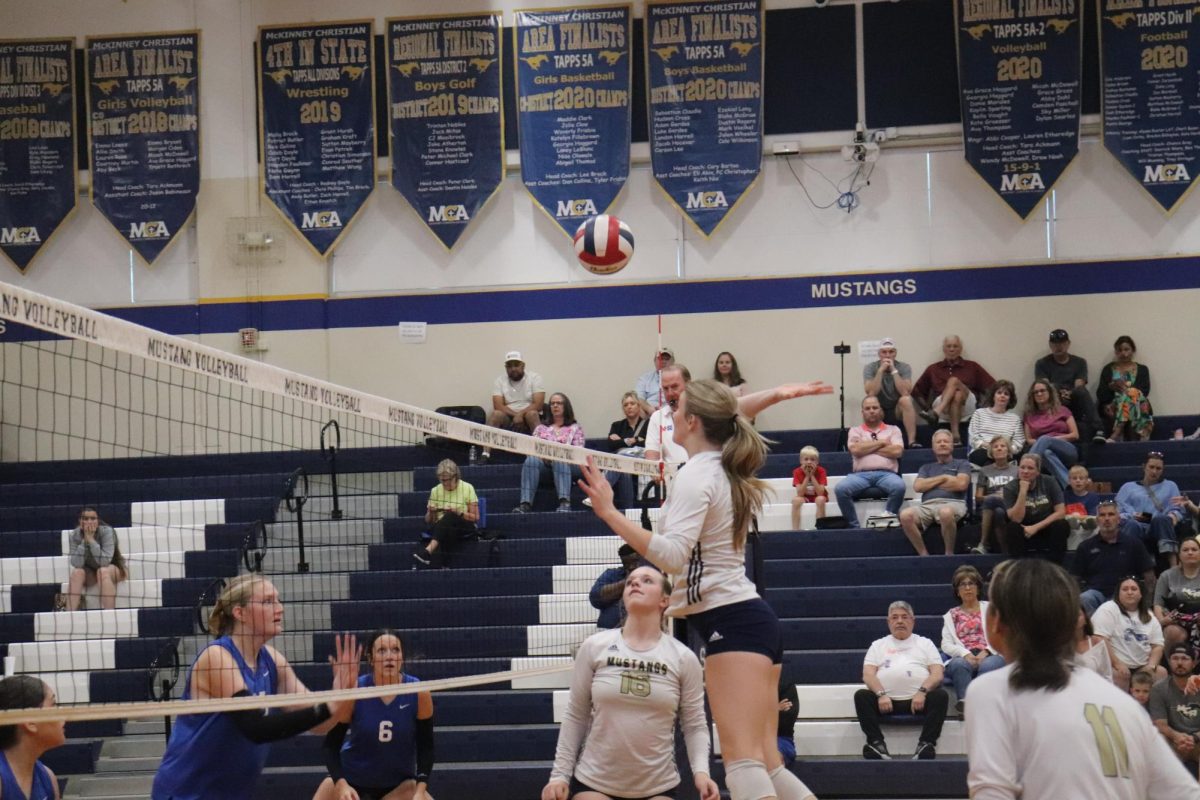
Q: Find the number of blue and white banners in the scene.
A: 8